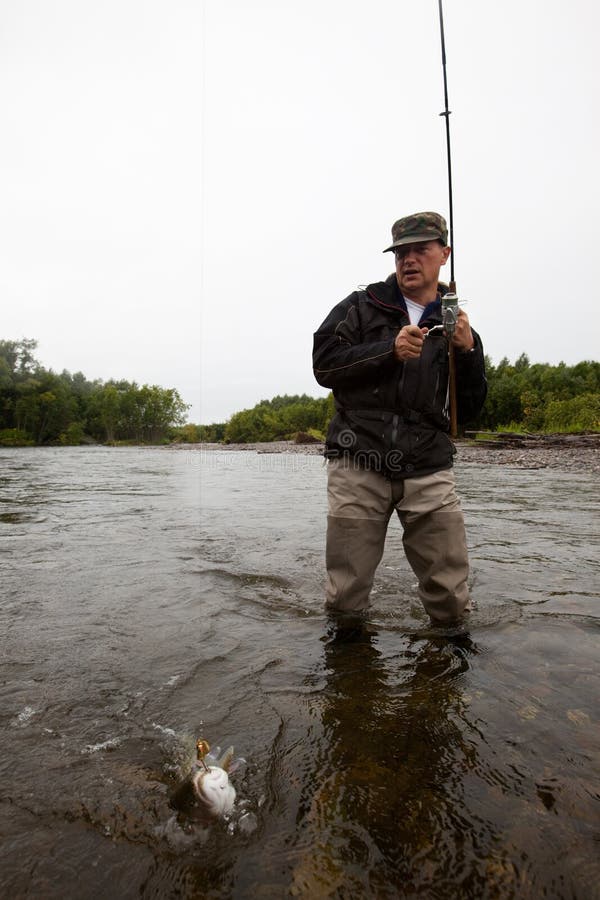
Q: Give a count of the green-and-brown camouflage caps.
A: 1